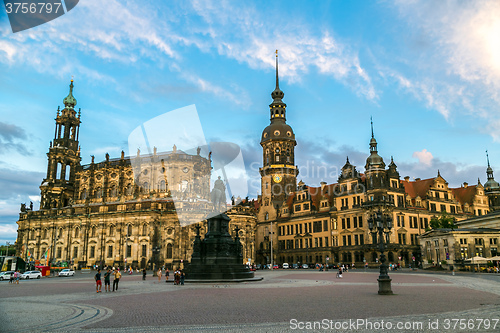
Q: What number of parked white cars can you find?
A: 3